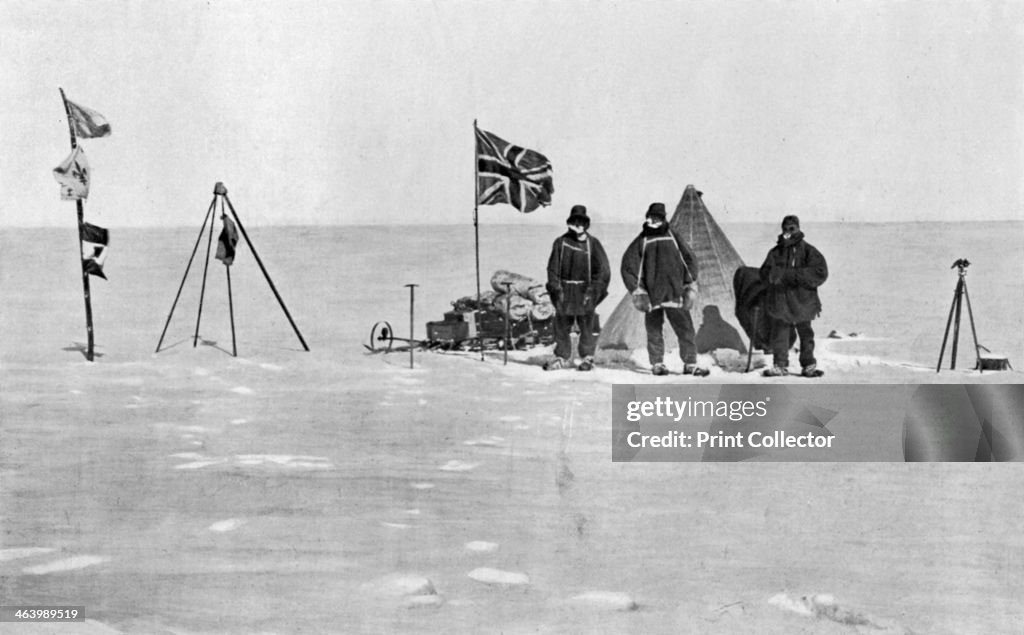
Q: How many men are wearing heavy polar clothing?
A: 3